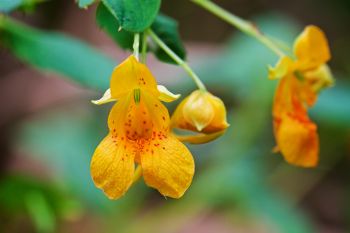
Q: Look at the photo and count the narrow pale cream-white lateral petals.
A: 2